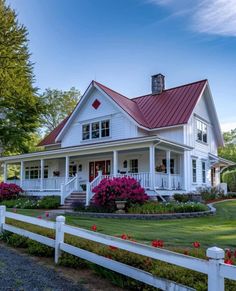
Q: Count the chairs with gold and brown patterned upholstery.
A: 0